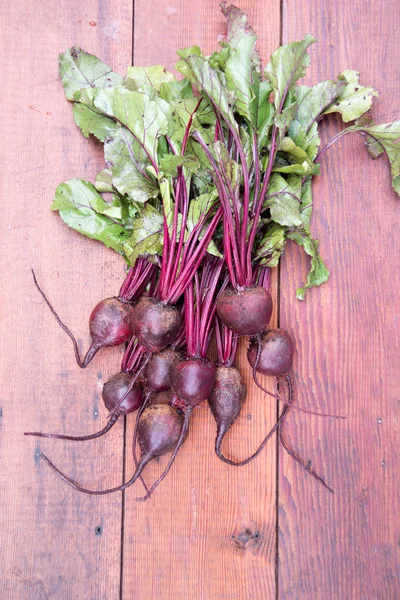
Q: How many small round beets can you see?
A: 9